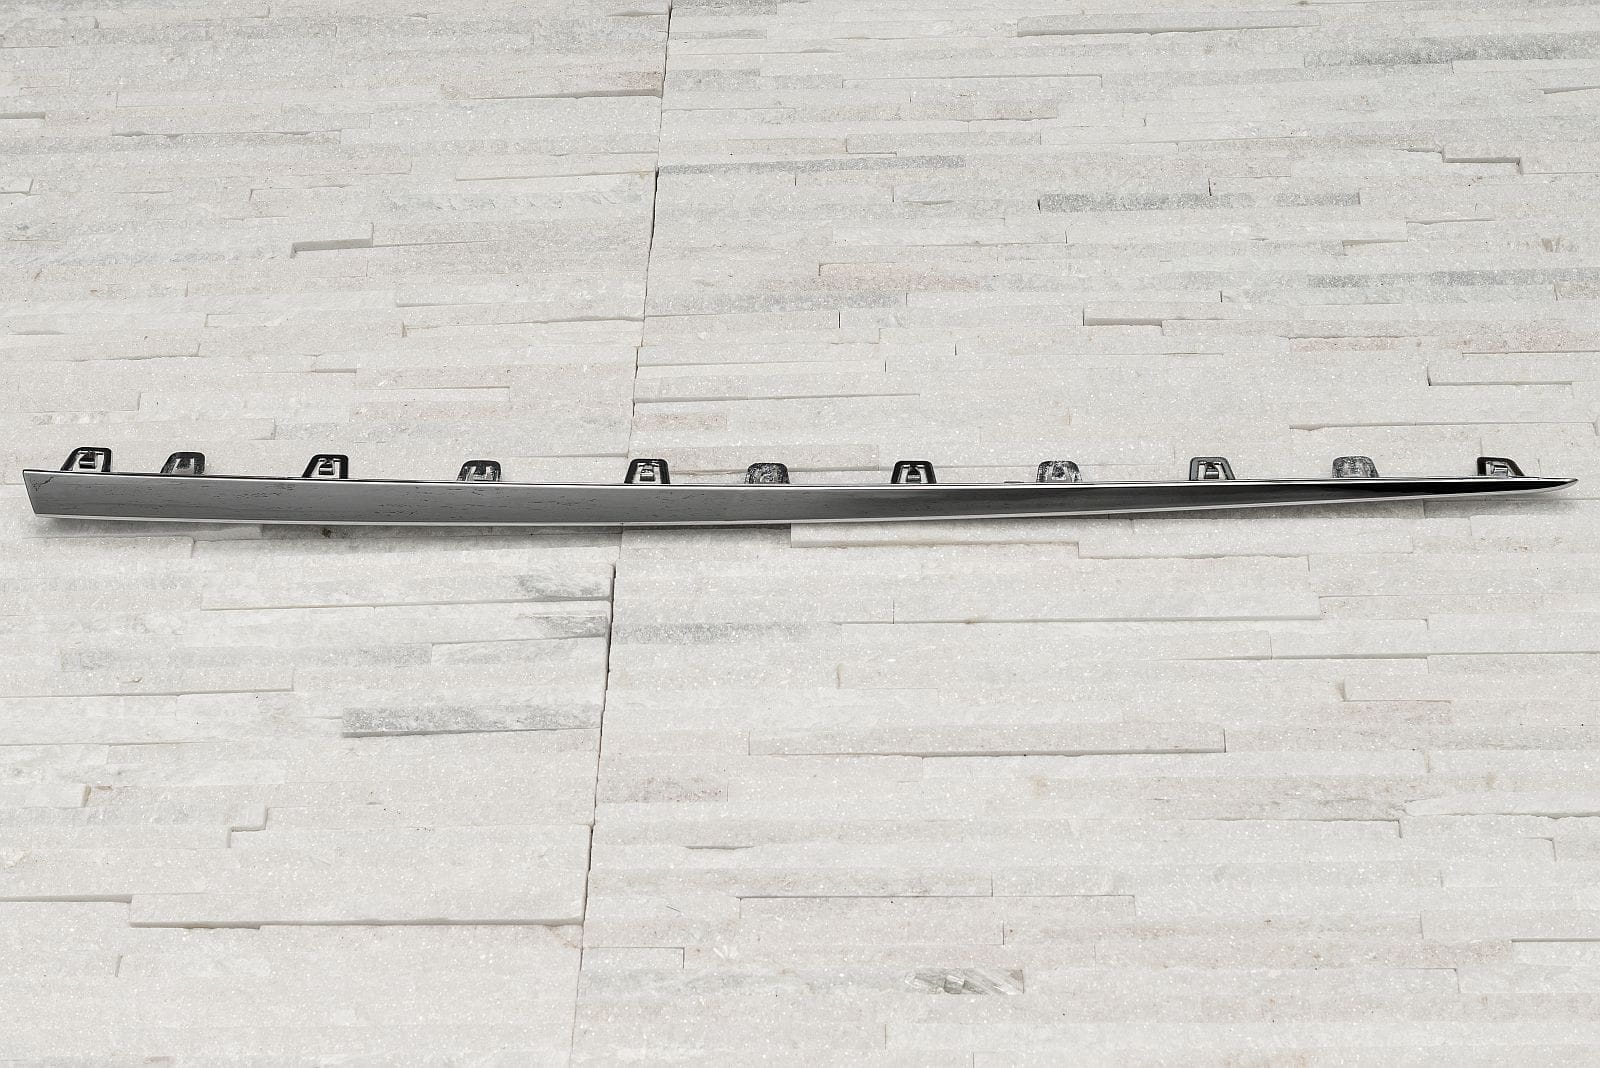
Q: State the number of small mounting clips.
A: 11